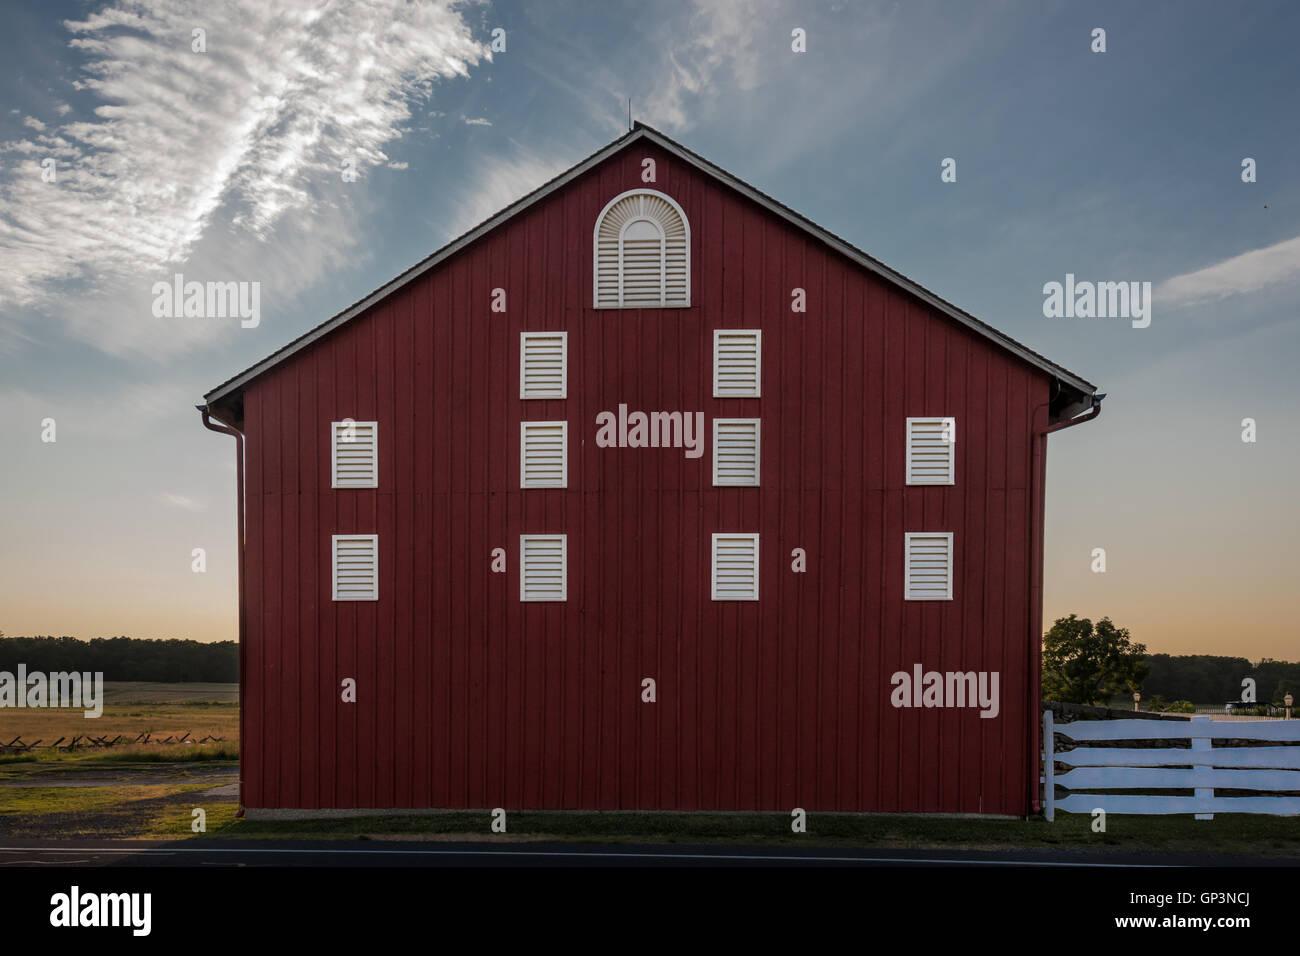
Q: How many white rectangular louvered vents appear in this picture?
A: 10